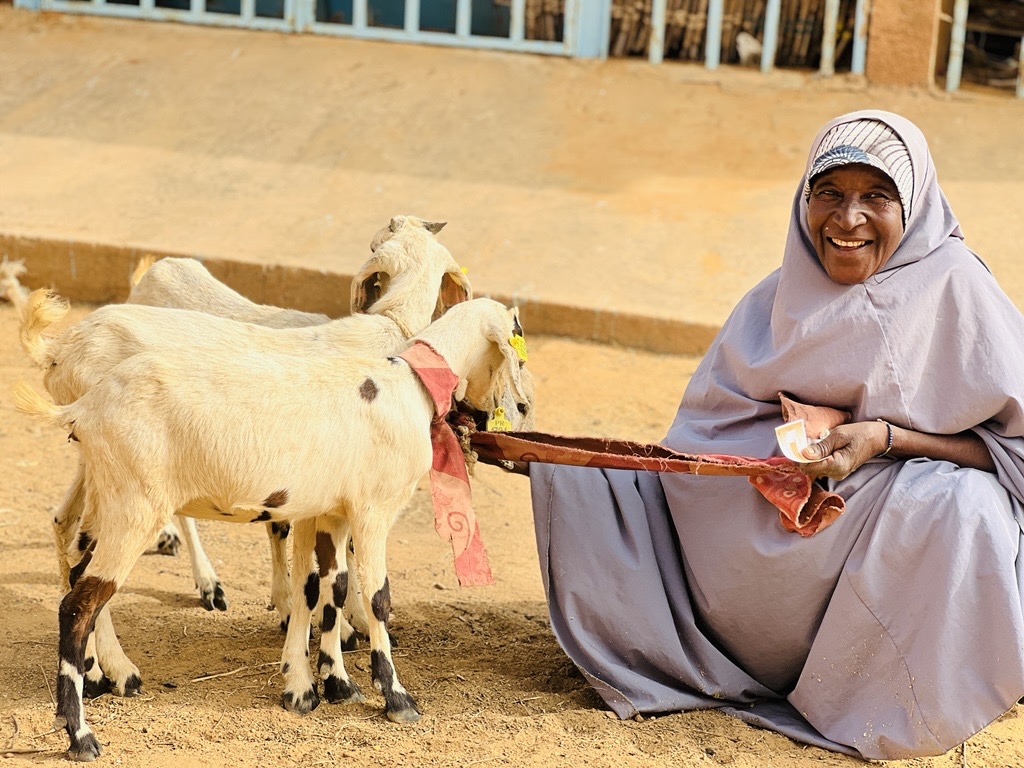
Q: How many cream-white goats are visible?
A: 3